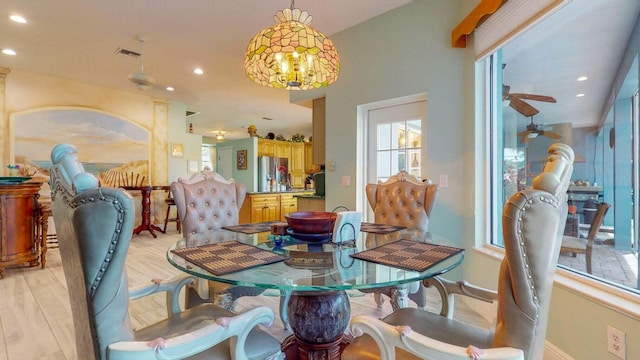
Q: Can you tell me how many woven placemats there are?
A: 4